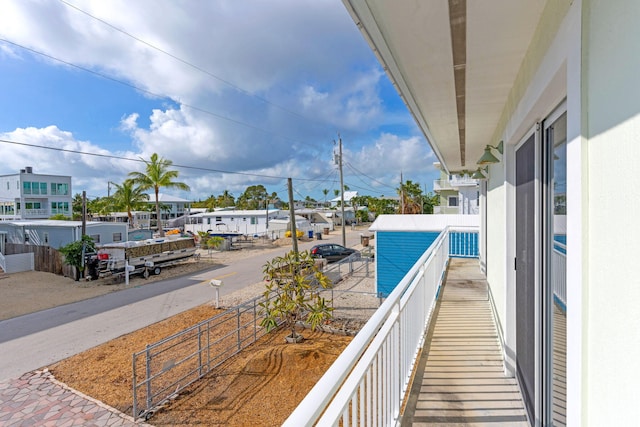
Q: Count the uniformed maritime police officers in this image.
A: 0